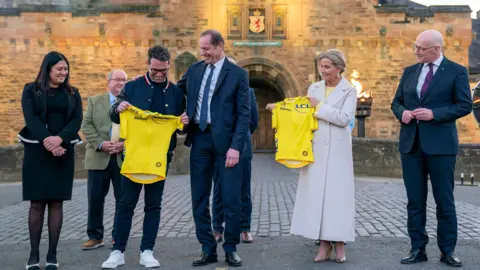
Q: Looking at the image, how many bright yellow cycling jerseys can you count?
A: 2